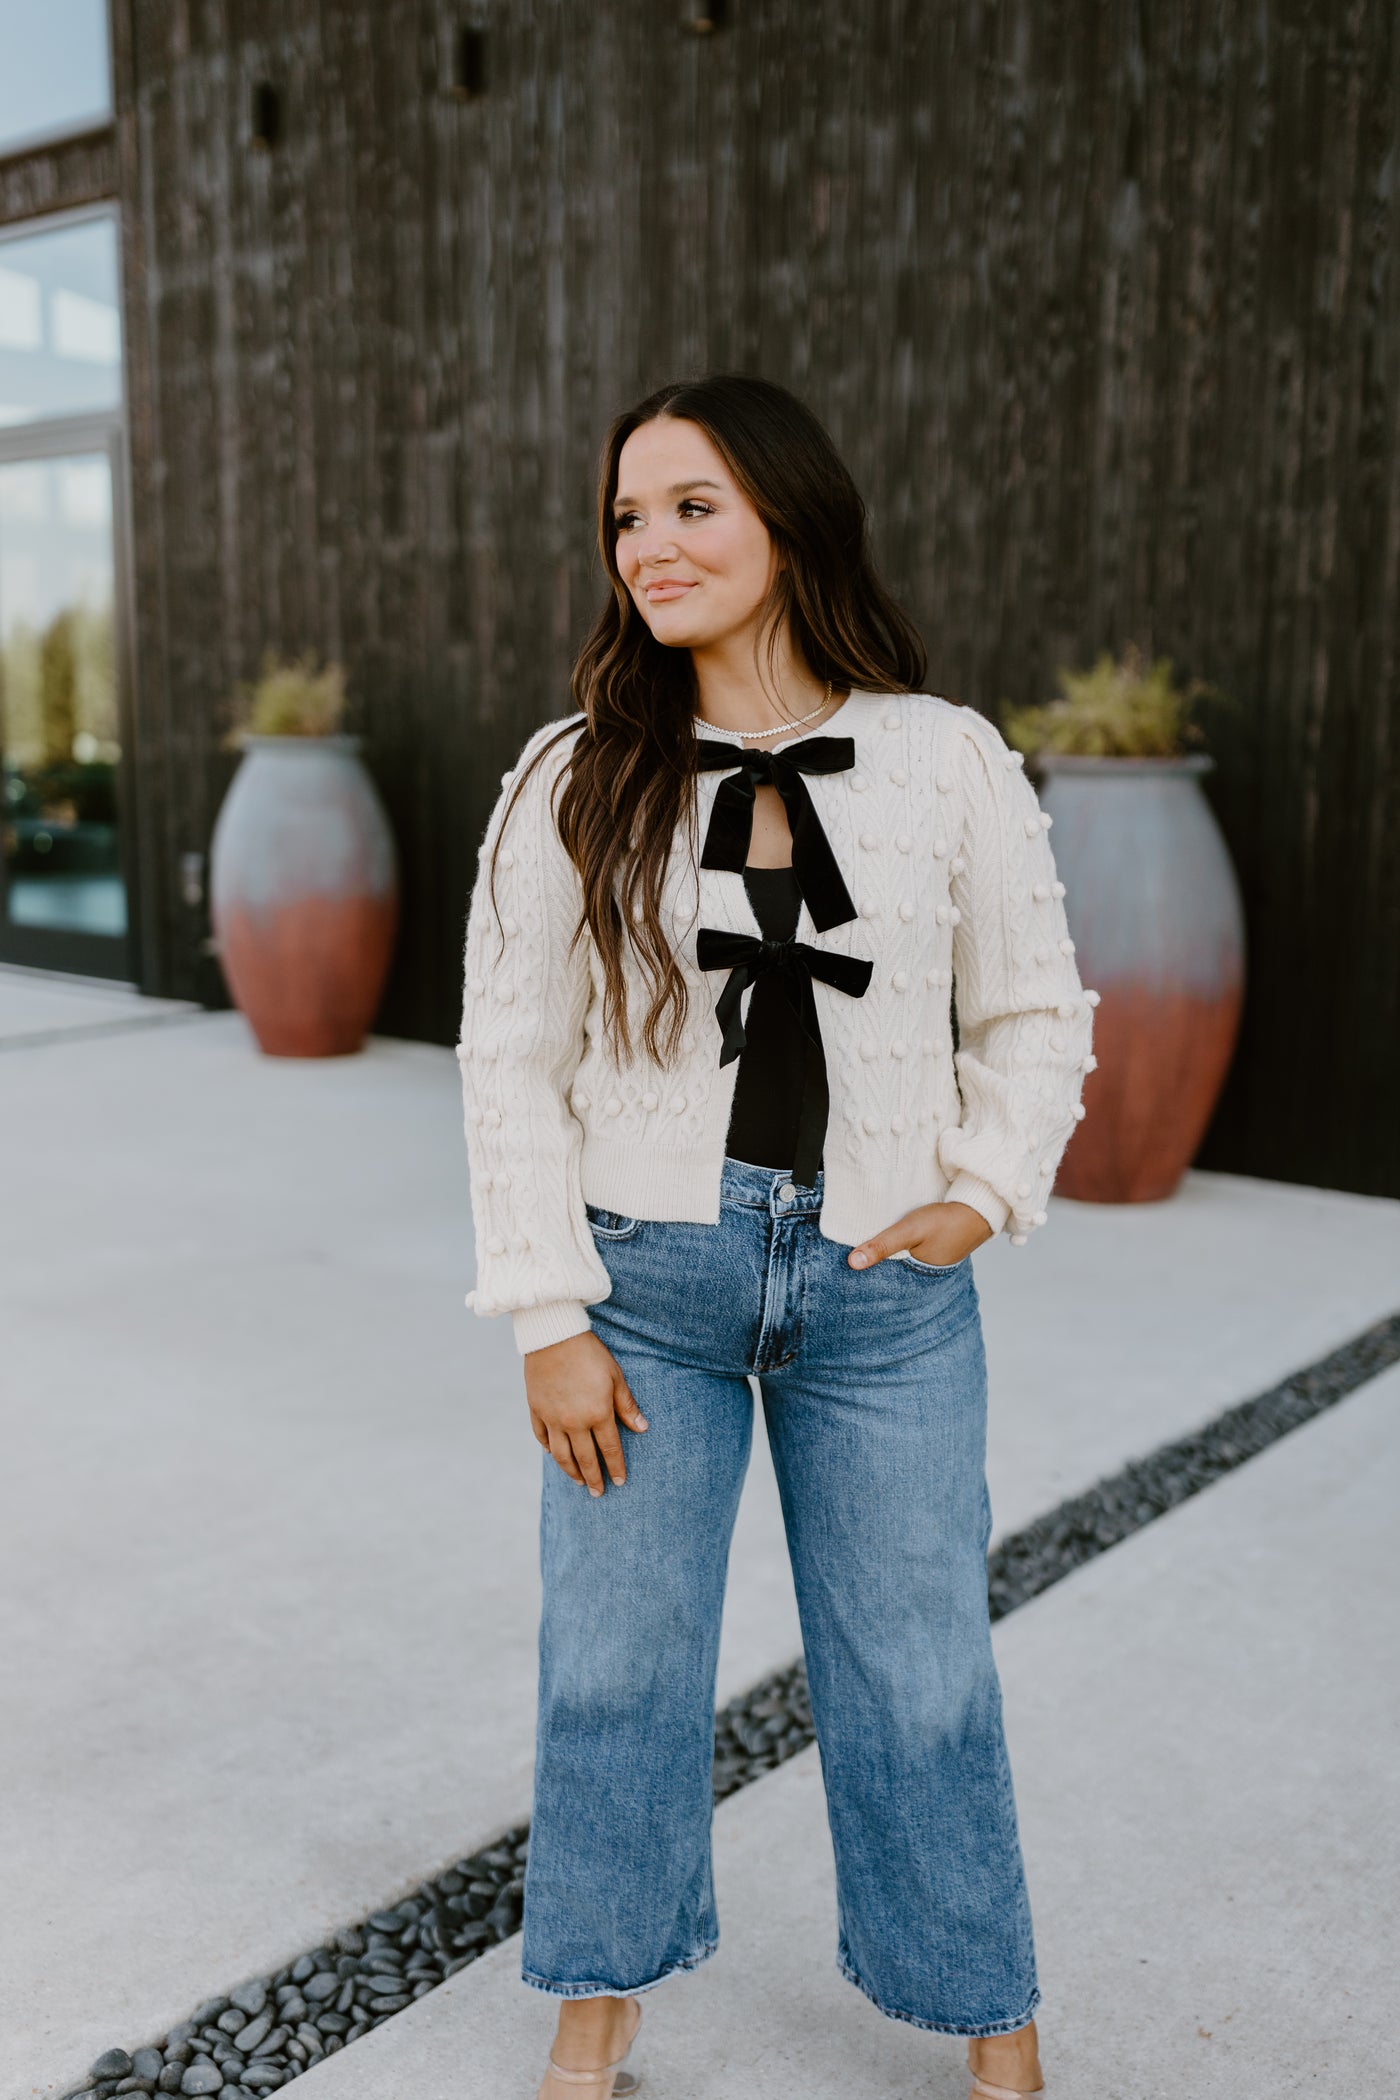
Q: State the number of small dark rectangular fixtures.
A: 3